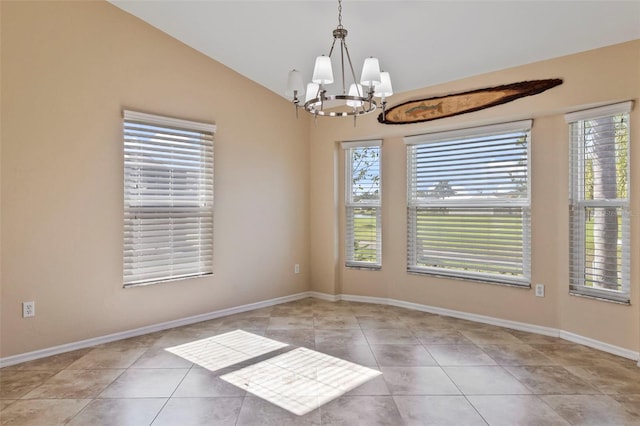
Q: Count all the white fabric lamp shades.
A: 6